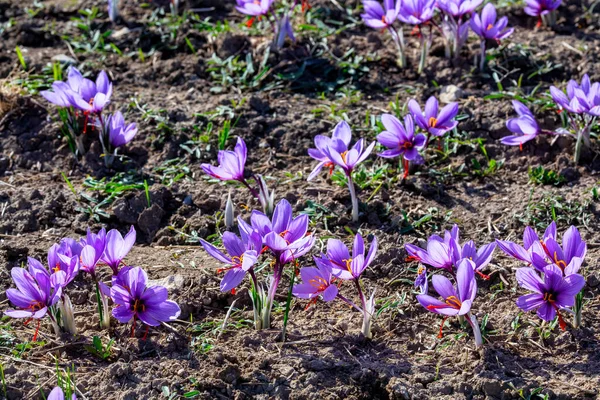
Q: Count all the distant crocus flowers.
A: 6